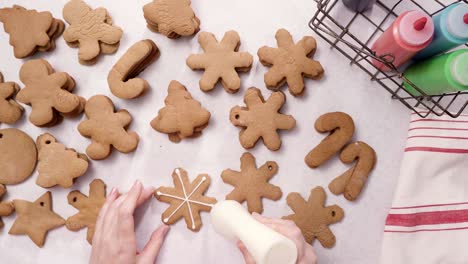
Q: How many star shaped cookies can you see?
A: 1